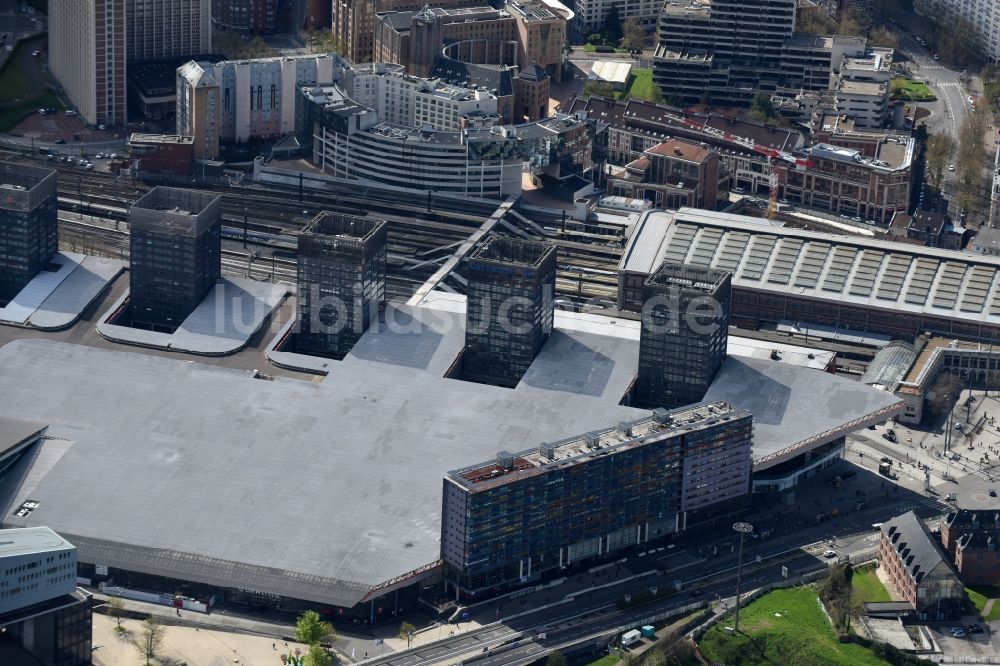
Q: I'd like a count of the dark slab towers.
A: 5